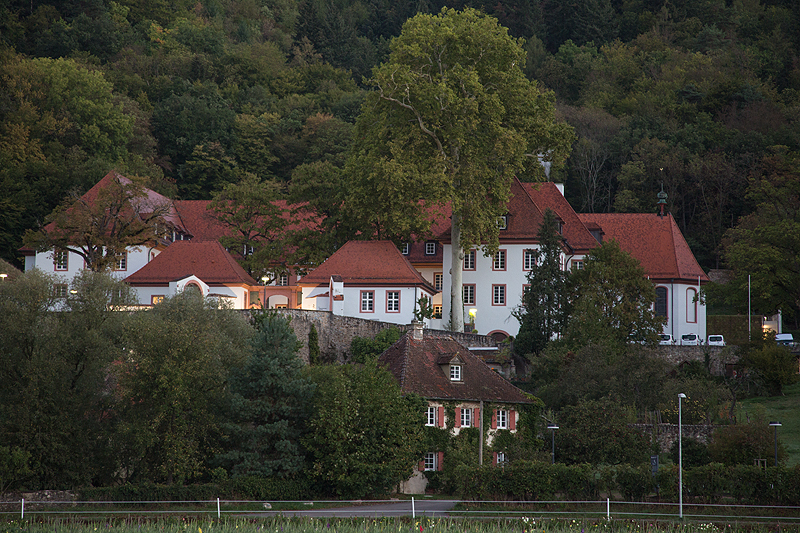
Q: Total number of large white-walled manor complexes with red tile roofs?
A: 1